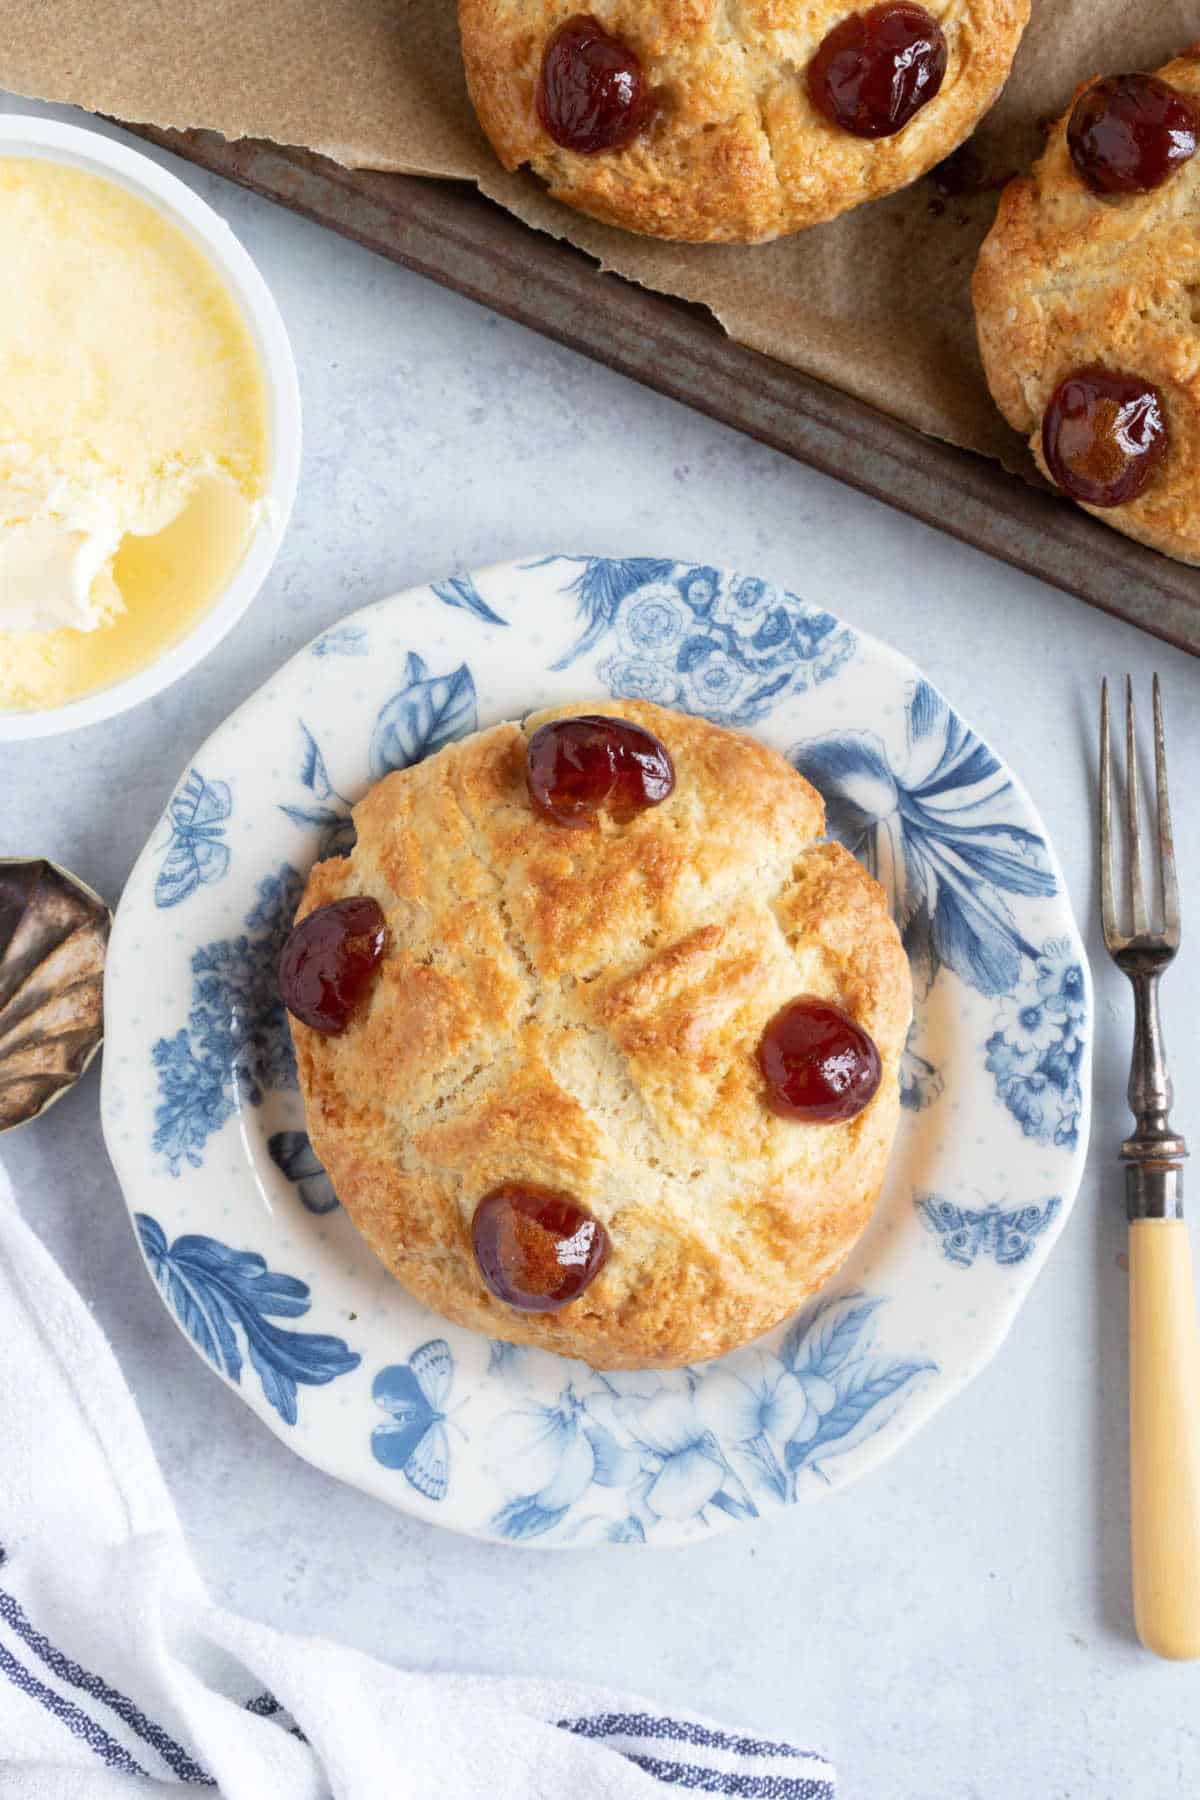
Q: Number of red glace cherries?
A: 8